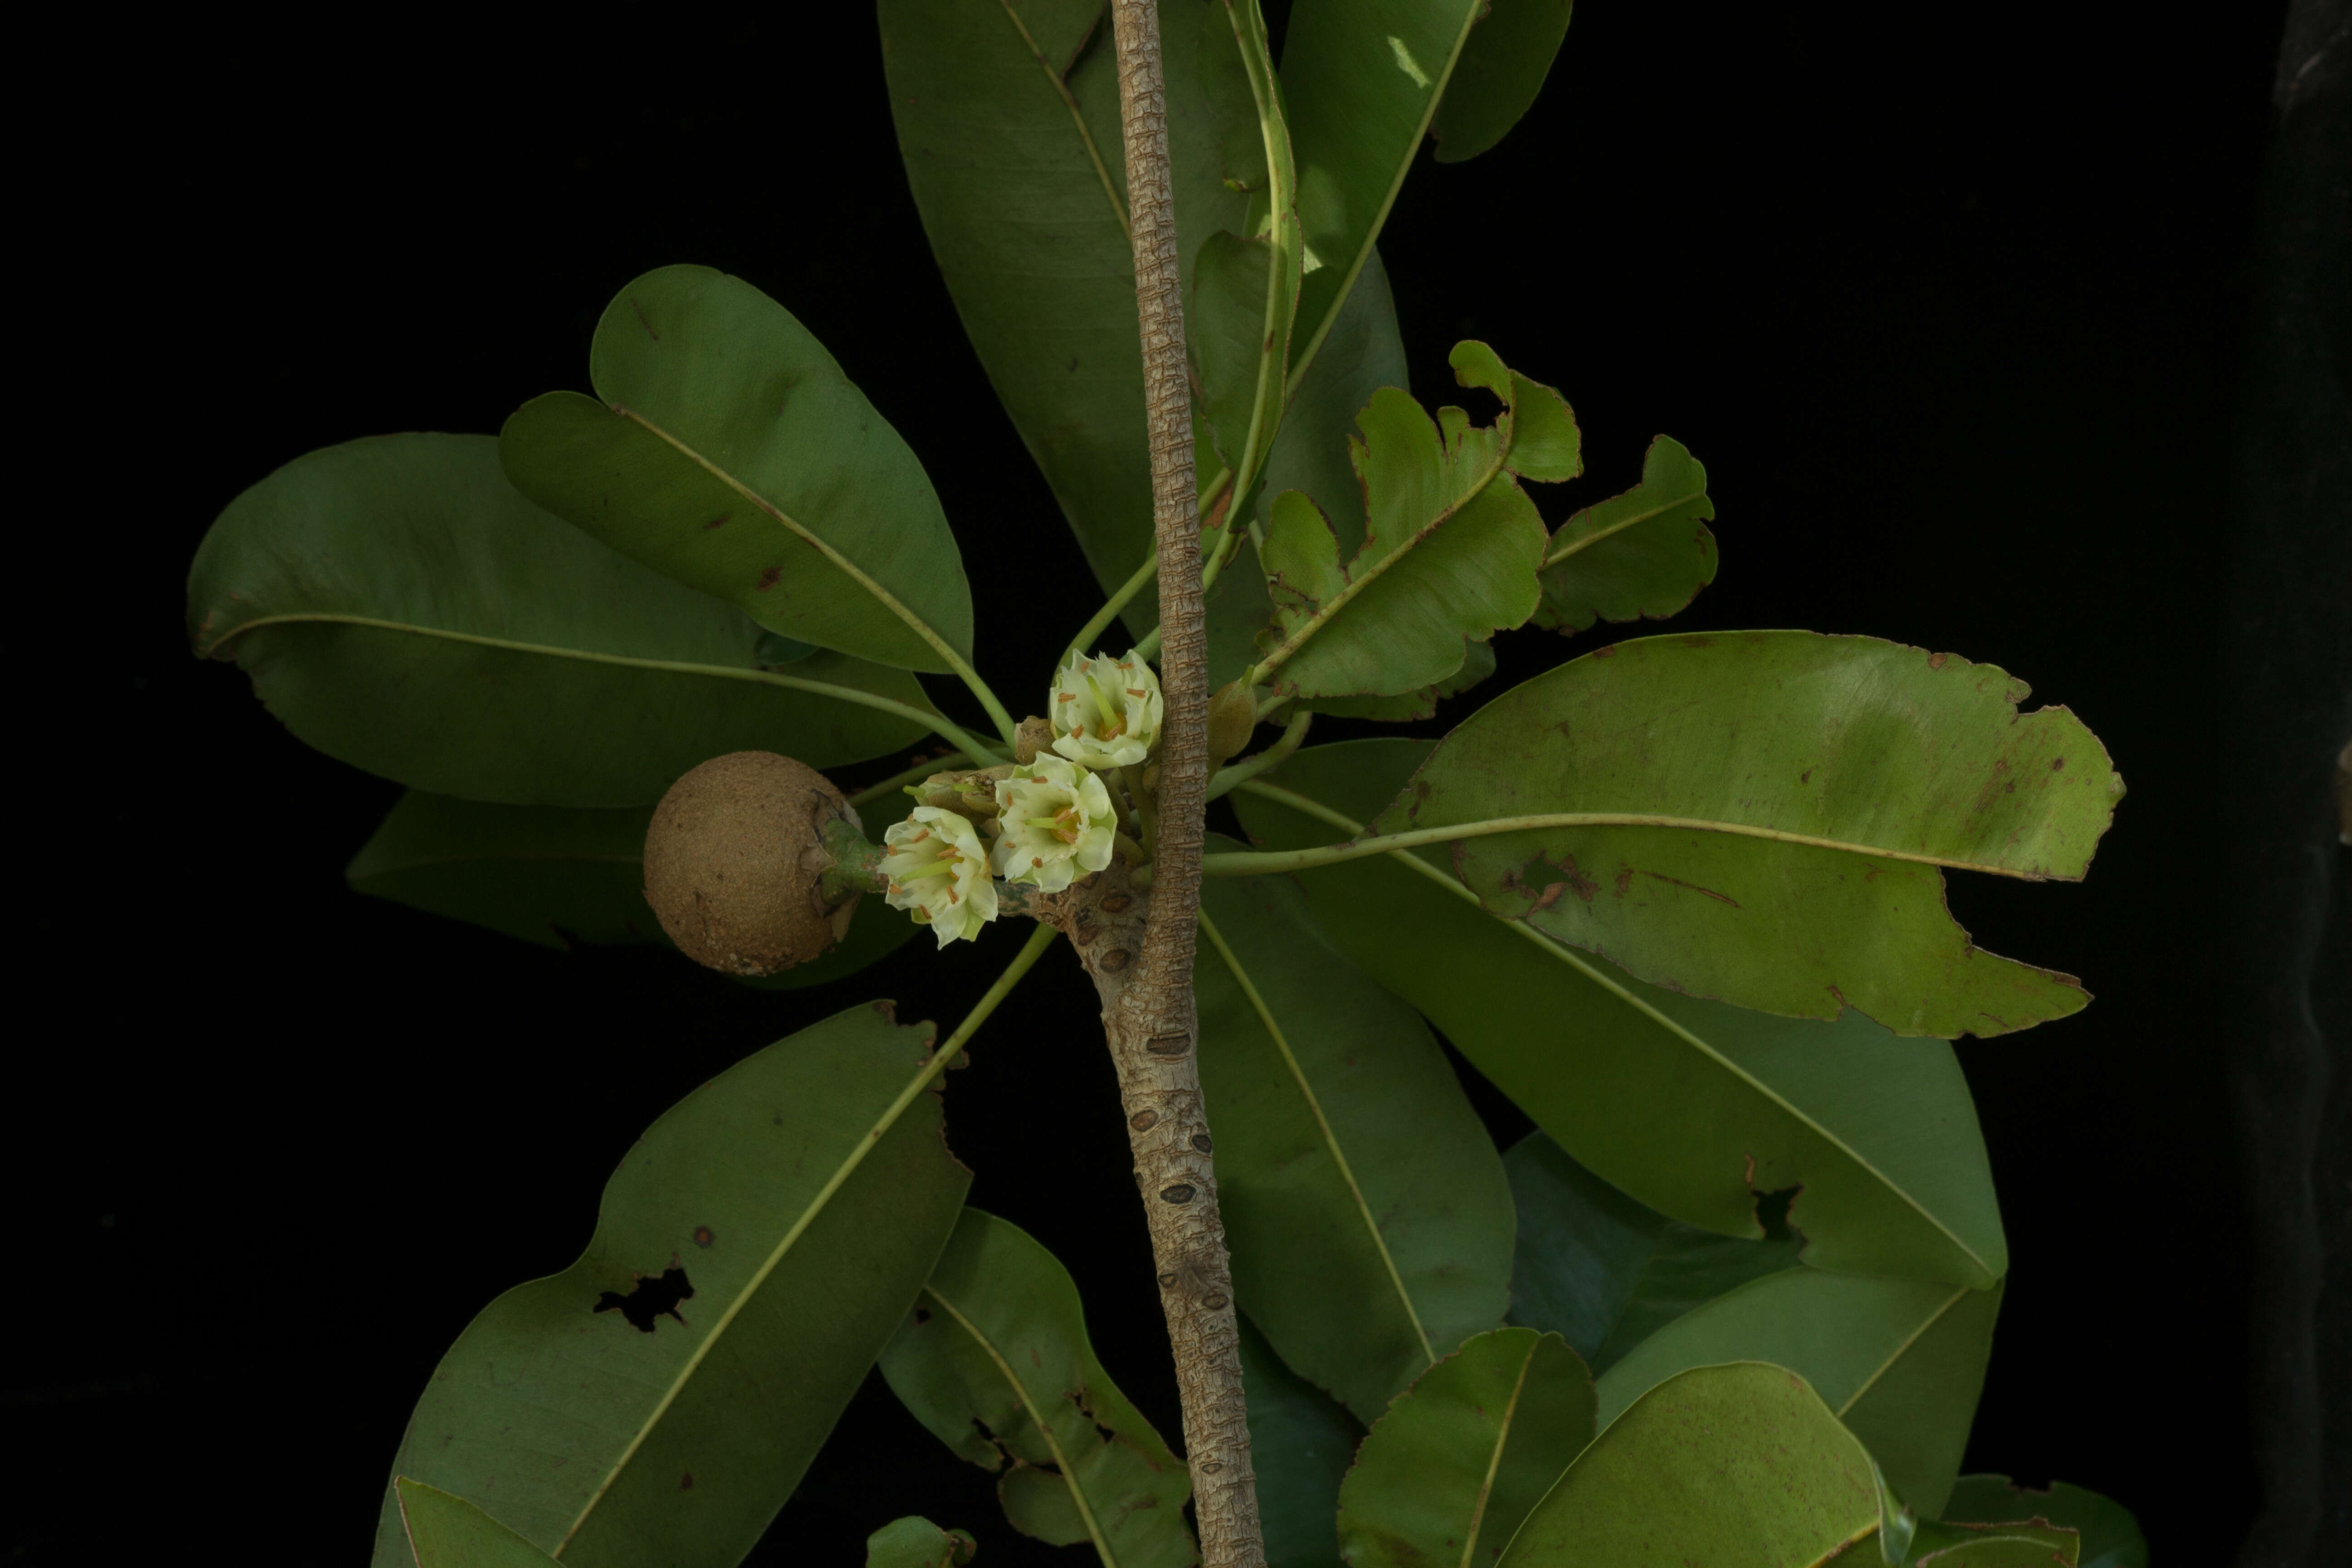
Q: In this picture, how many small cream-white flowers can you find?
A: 3